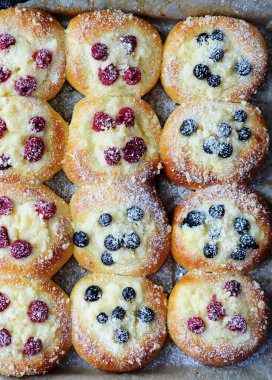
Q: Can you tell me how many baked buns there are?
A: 12